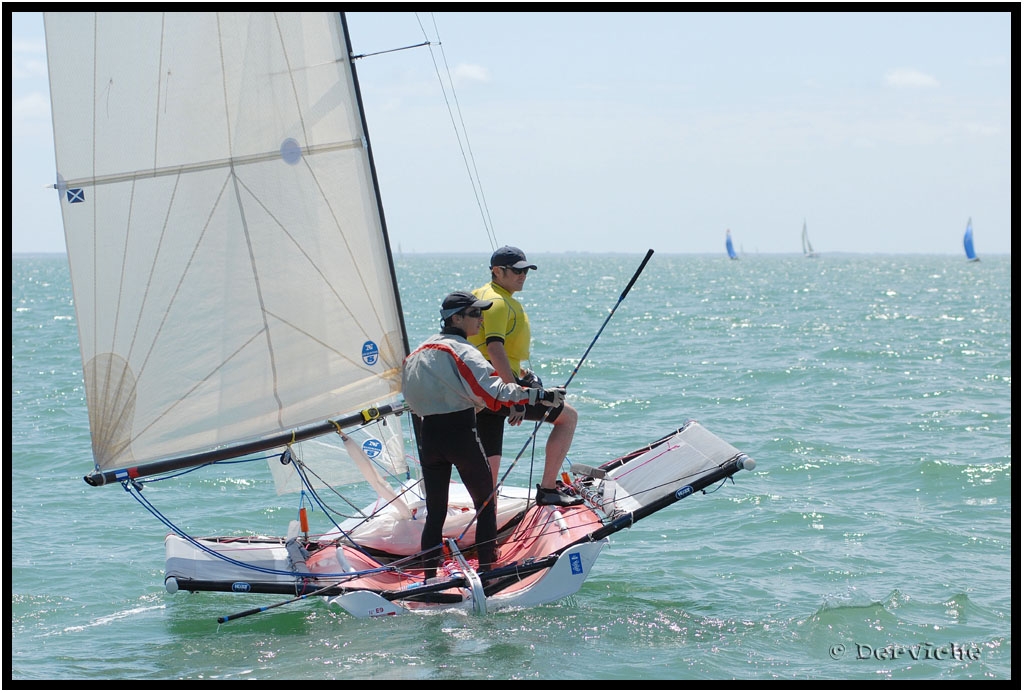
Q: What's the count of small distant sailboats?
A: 3